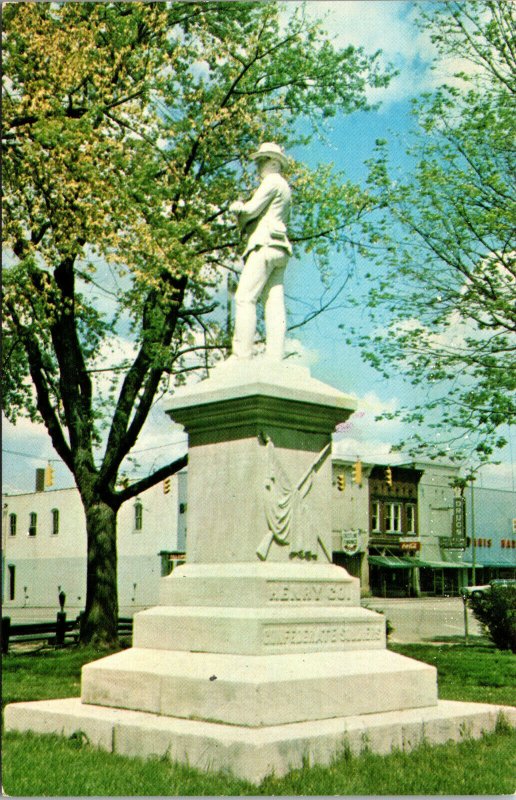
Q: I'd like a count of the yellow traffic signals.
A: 5